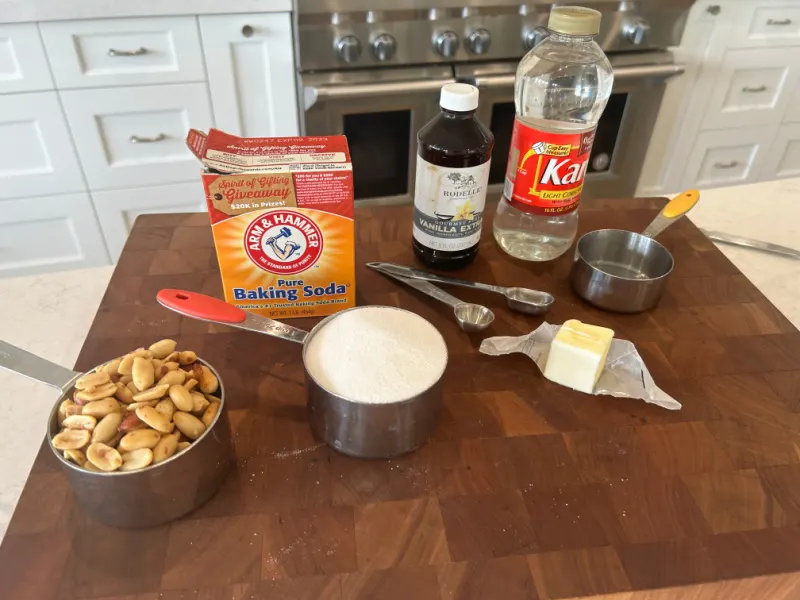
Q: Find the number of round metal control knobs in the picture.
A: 6